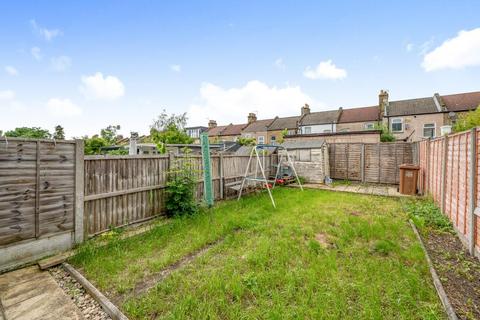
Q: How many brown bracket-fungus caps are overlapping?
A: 0